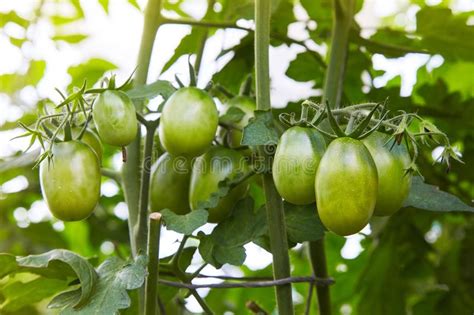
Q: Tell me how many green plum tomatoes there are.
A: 10